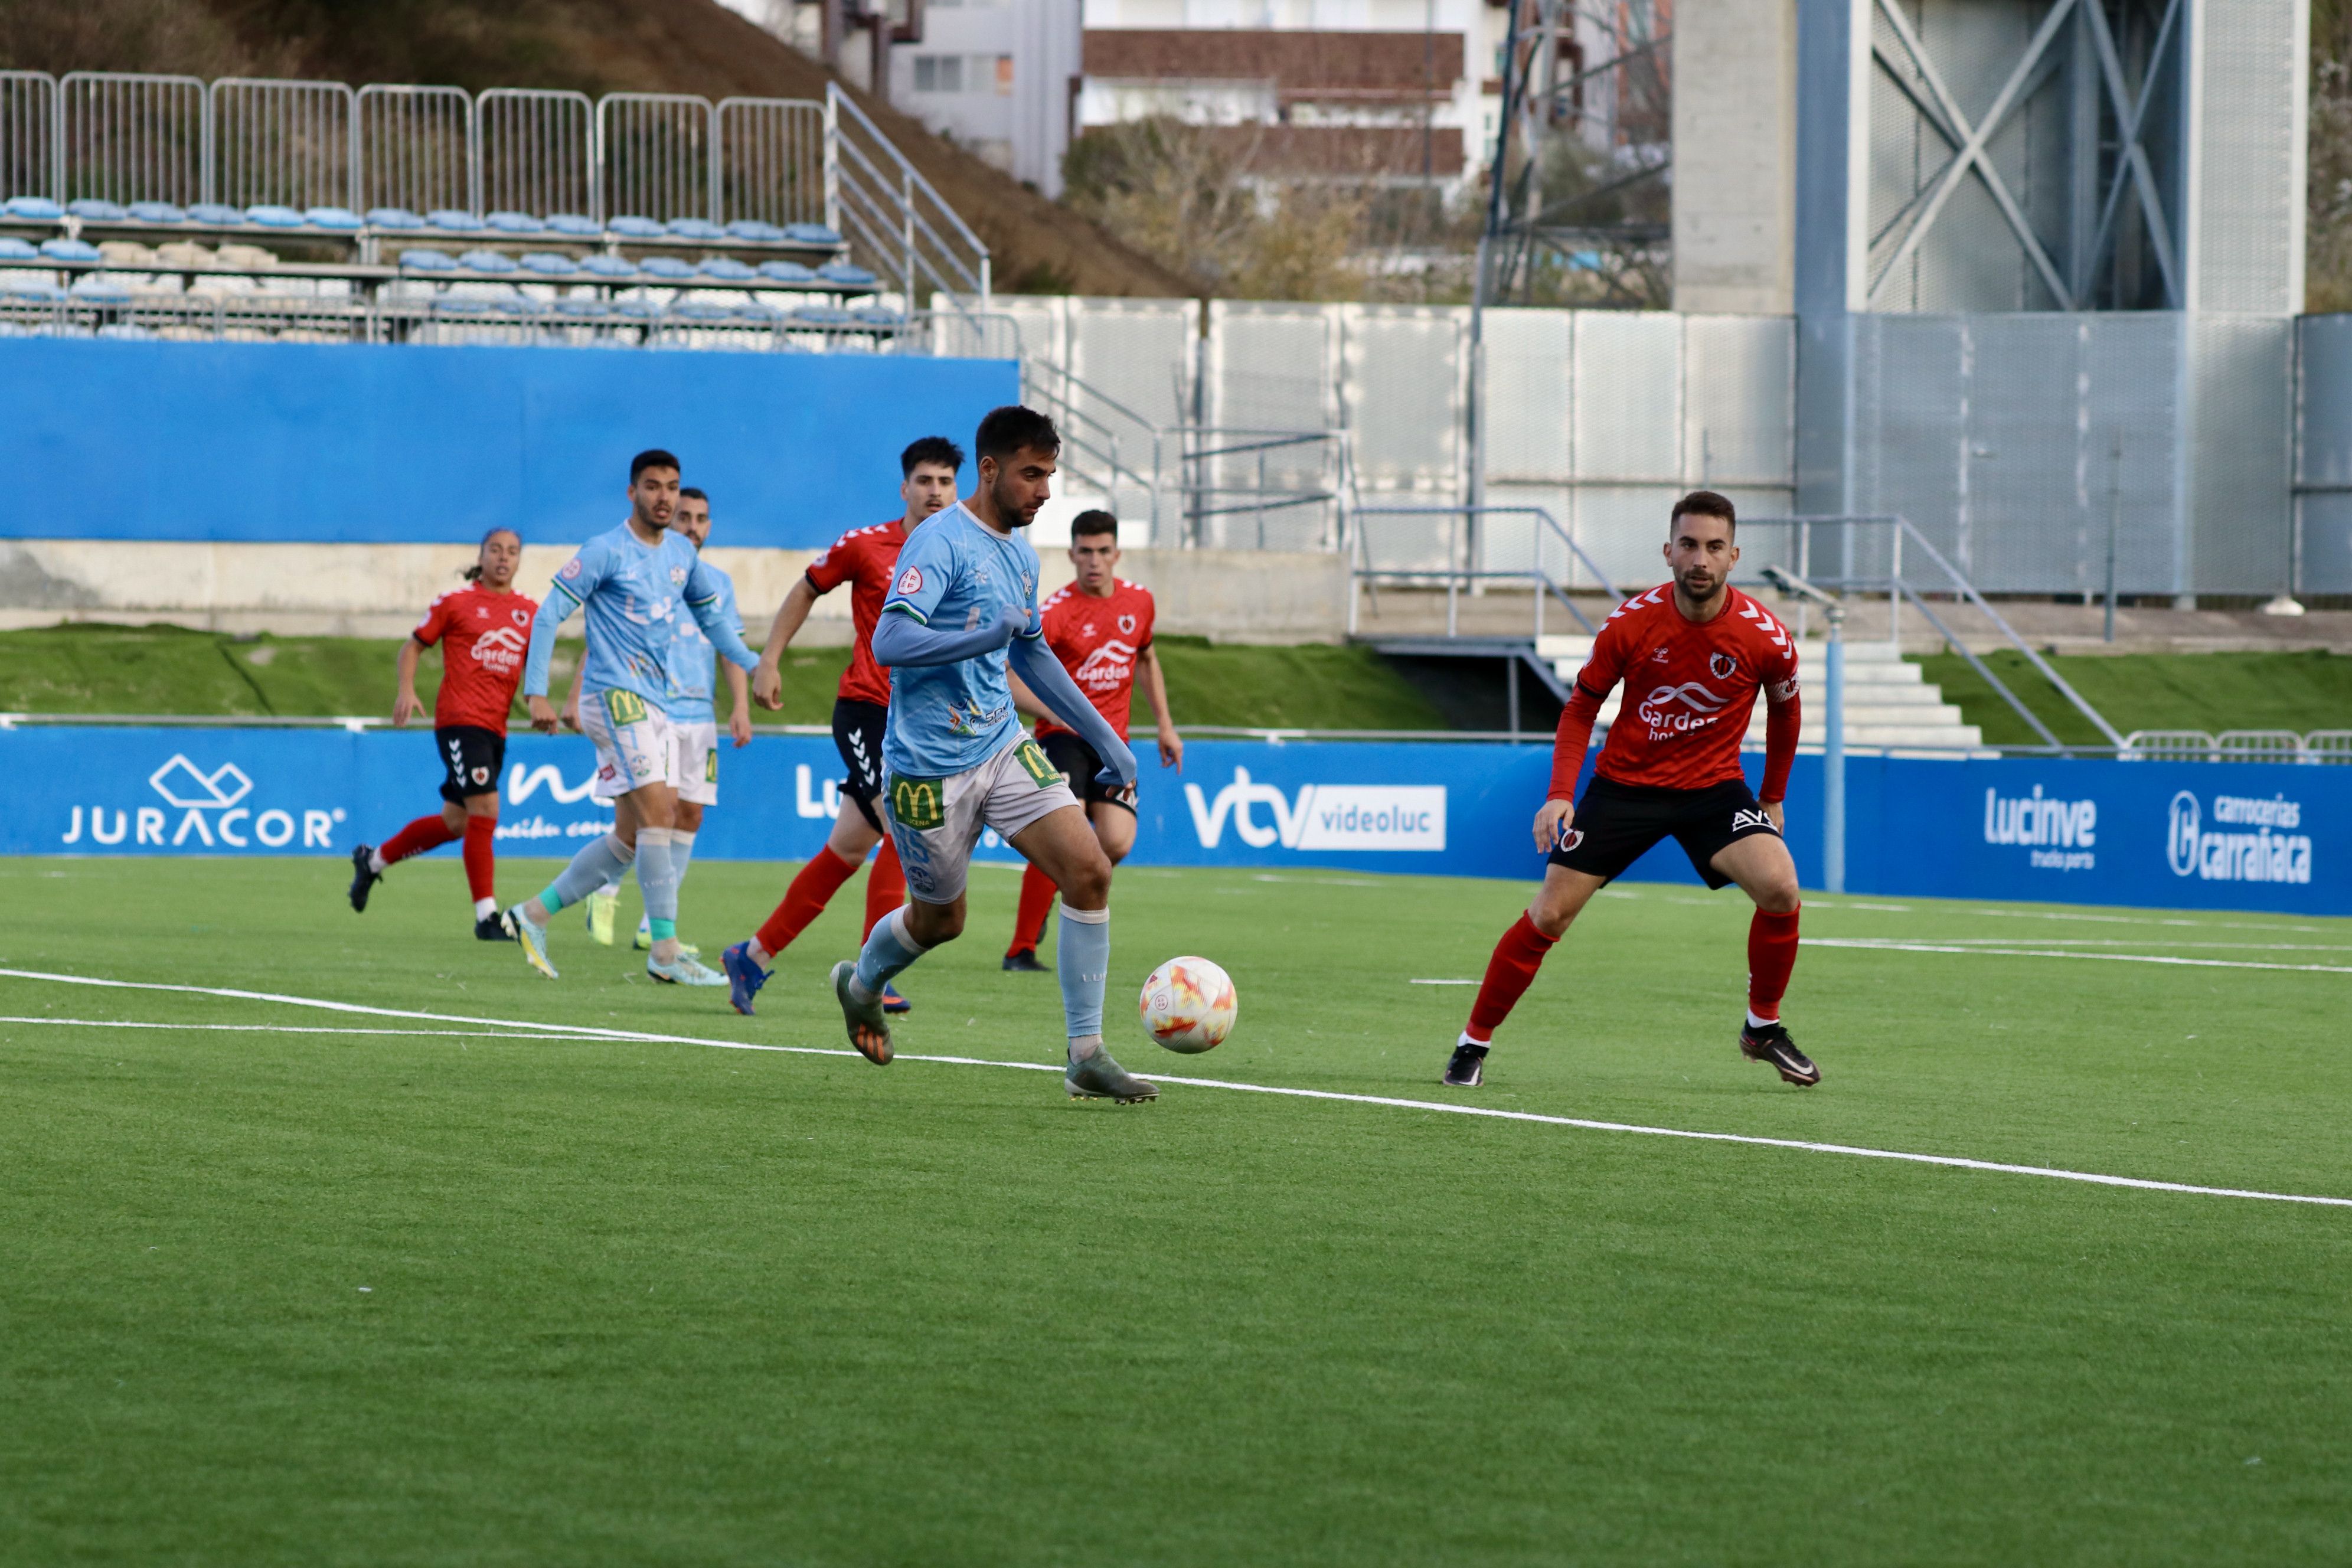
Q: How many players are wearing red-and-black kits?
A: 4